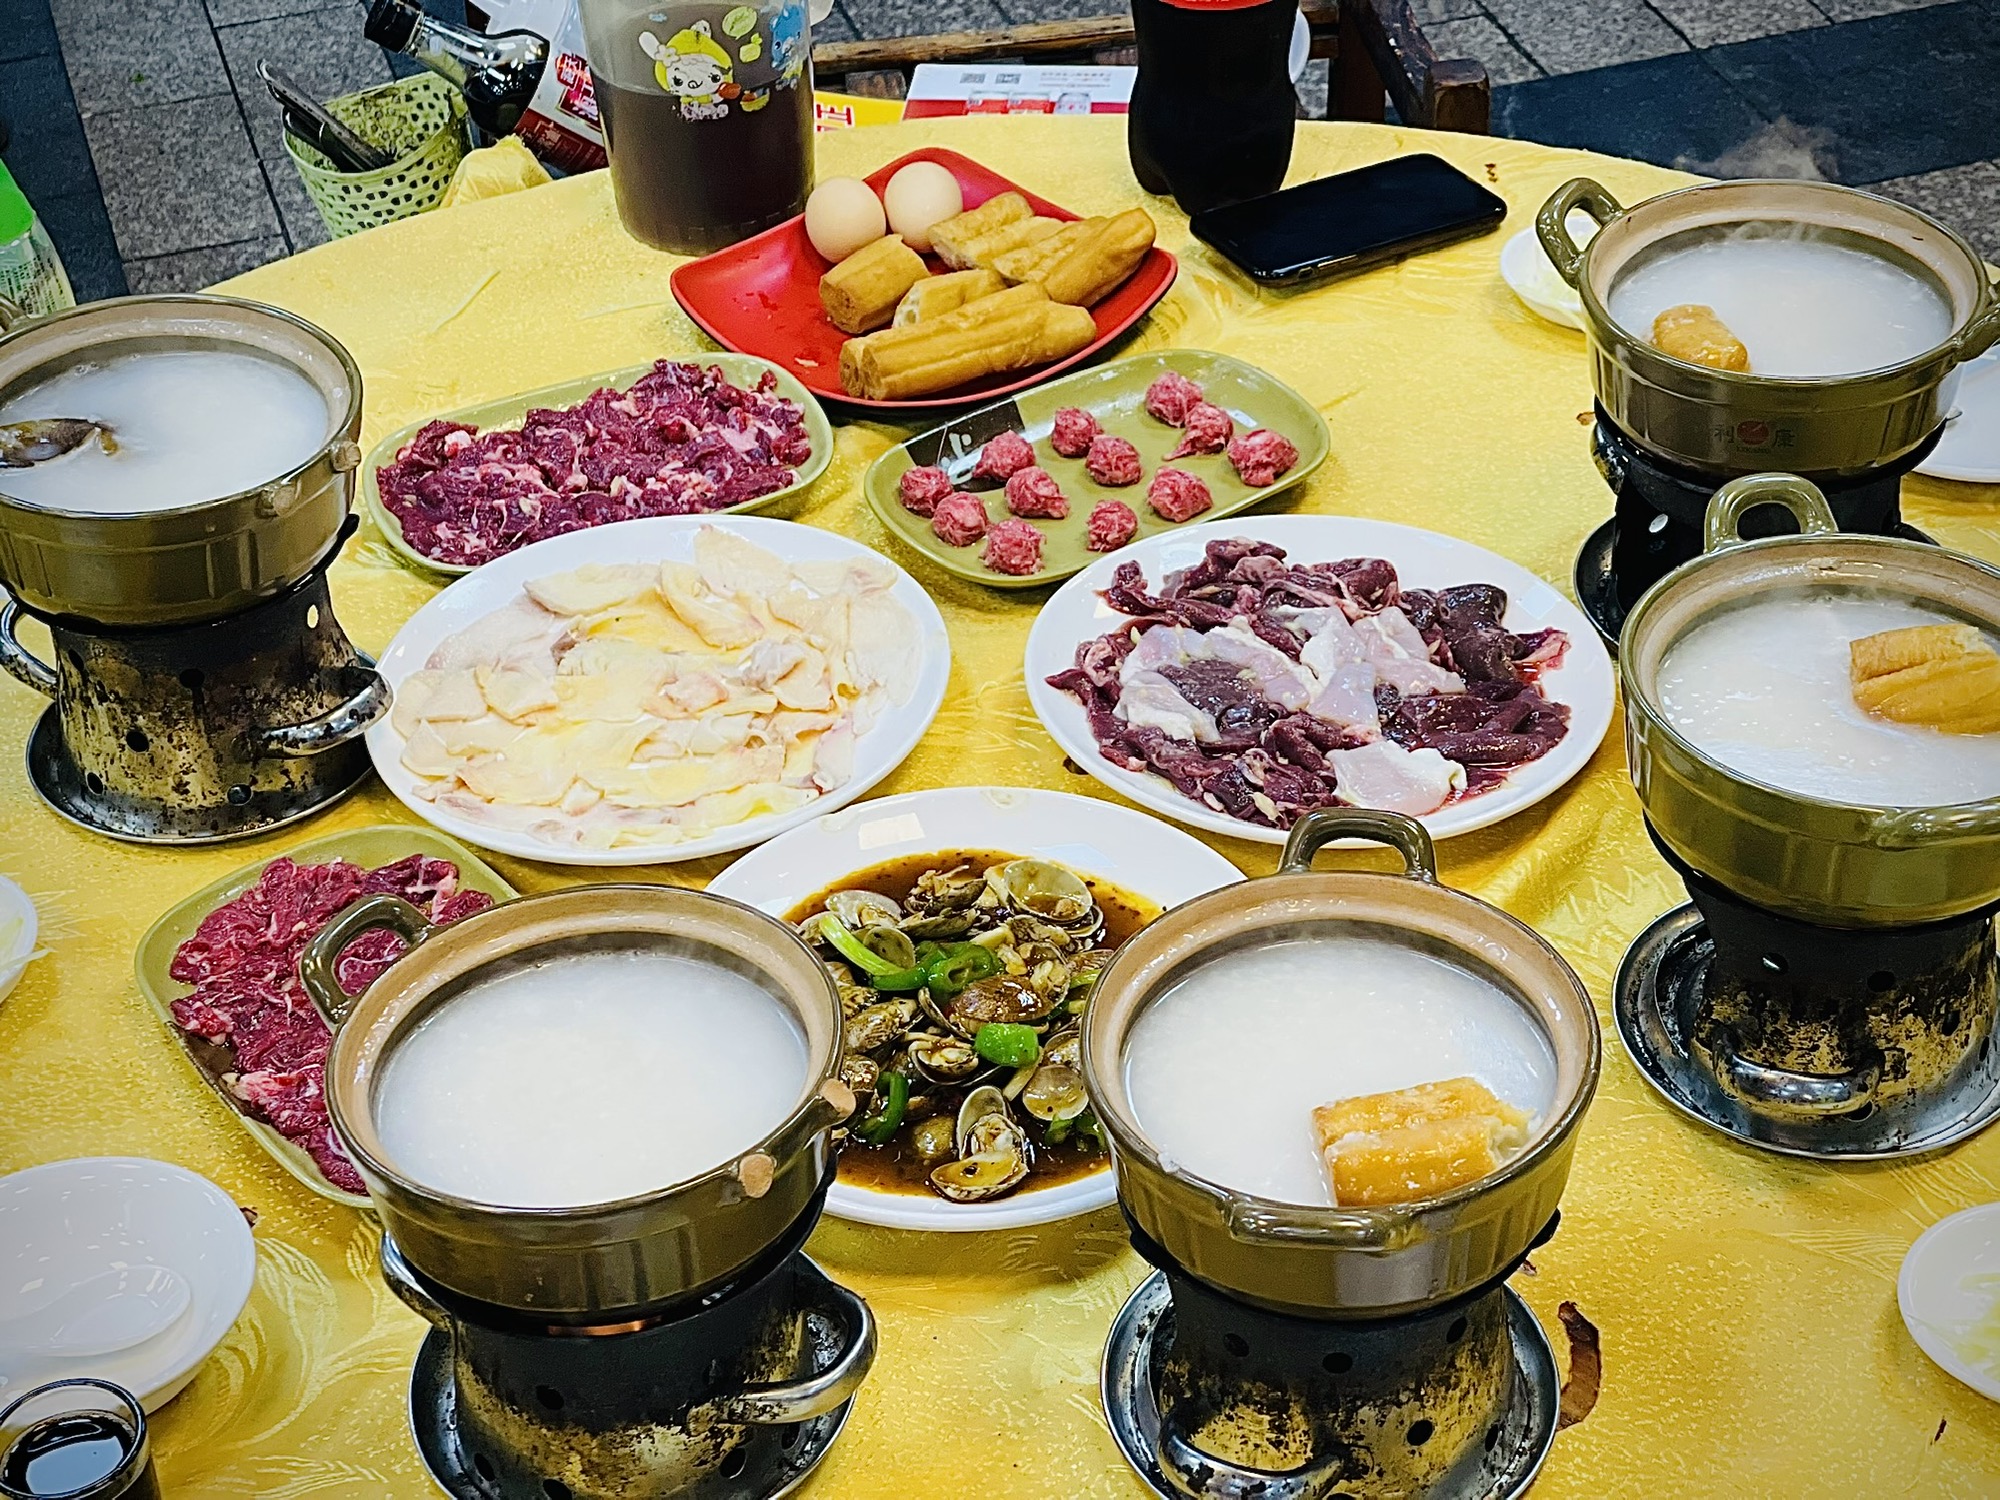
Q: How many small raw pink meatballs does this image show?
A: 12